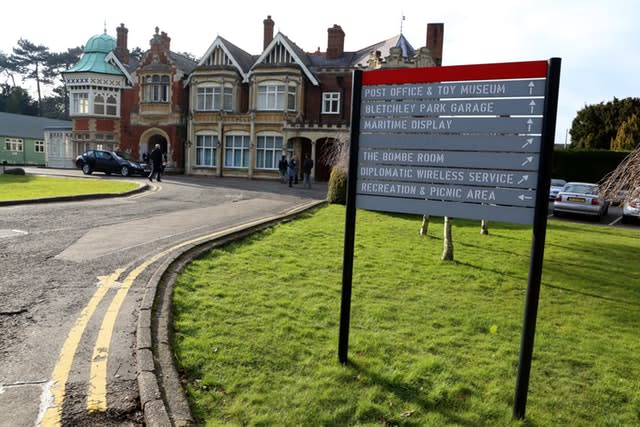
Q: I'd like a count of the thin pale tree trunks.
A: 3